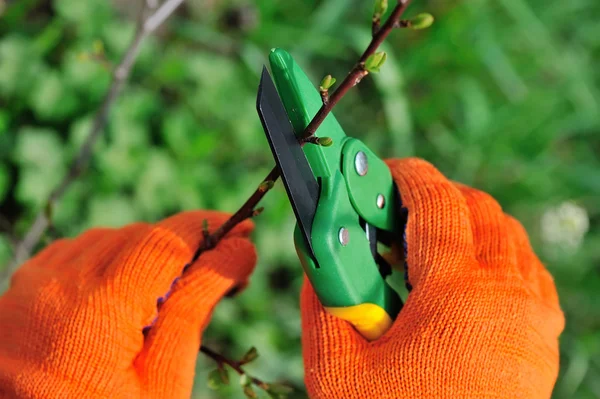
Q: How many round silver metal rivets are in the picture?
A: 3